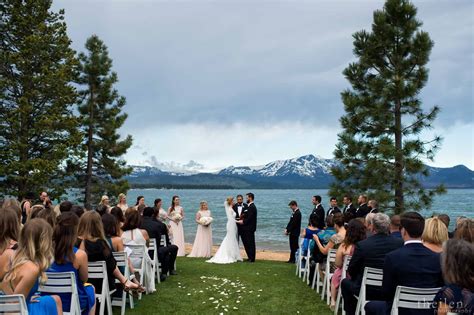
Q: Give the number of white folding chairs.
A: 14